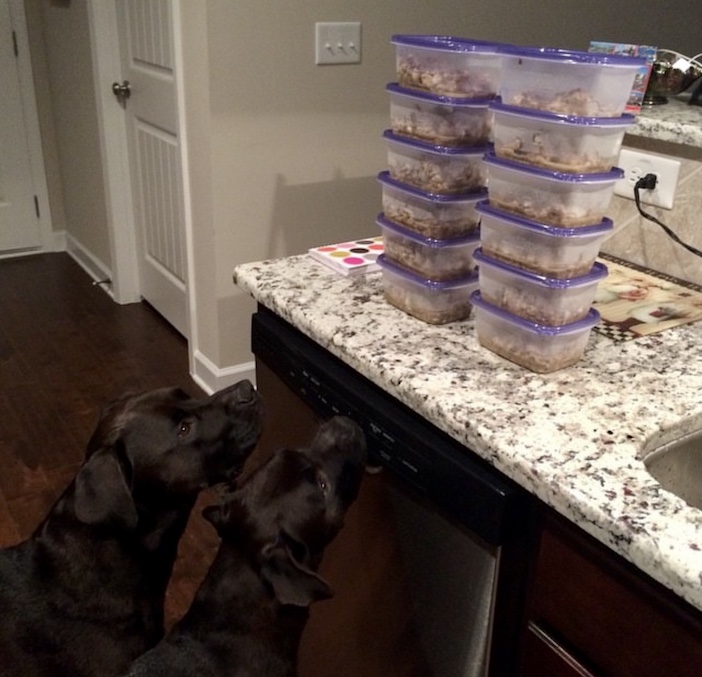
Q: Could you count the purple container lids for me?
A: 12